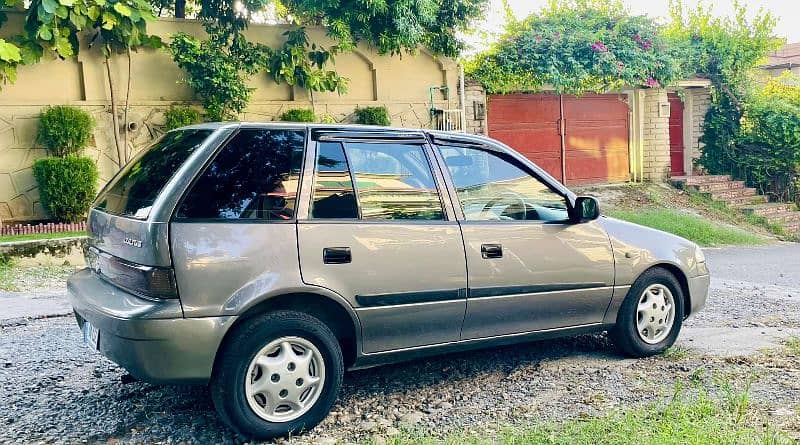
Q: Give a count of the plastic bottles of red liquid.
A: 0